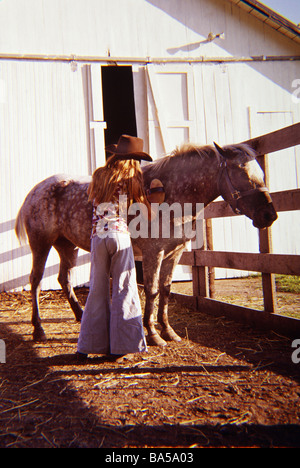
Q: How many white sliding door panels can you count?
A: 2